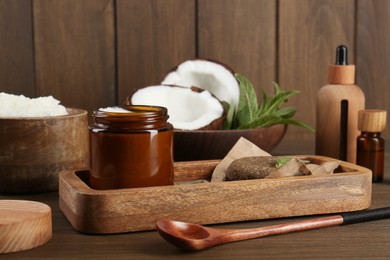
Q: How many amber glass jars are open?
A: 1